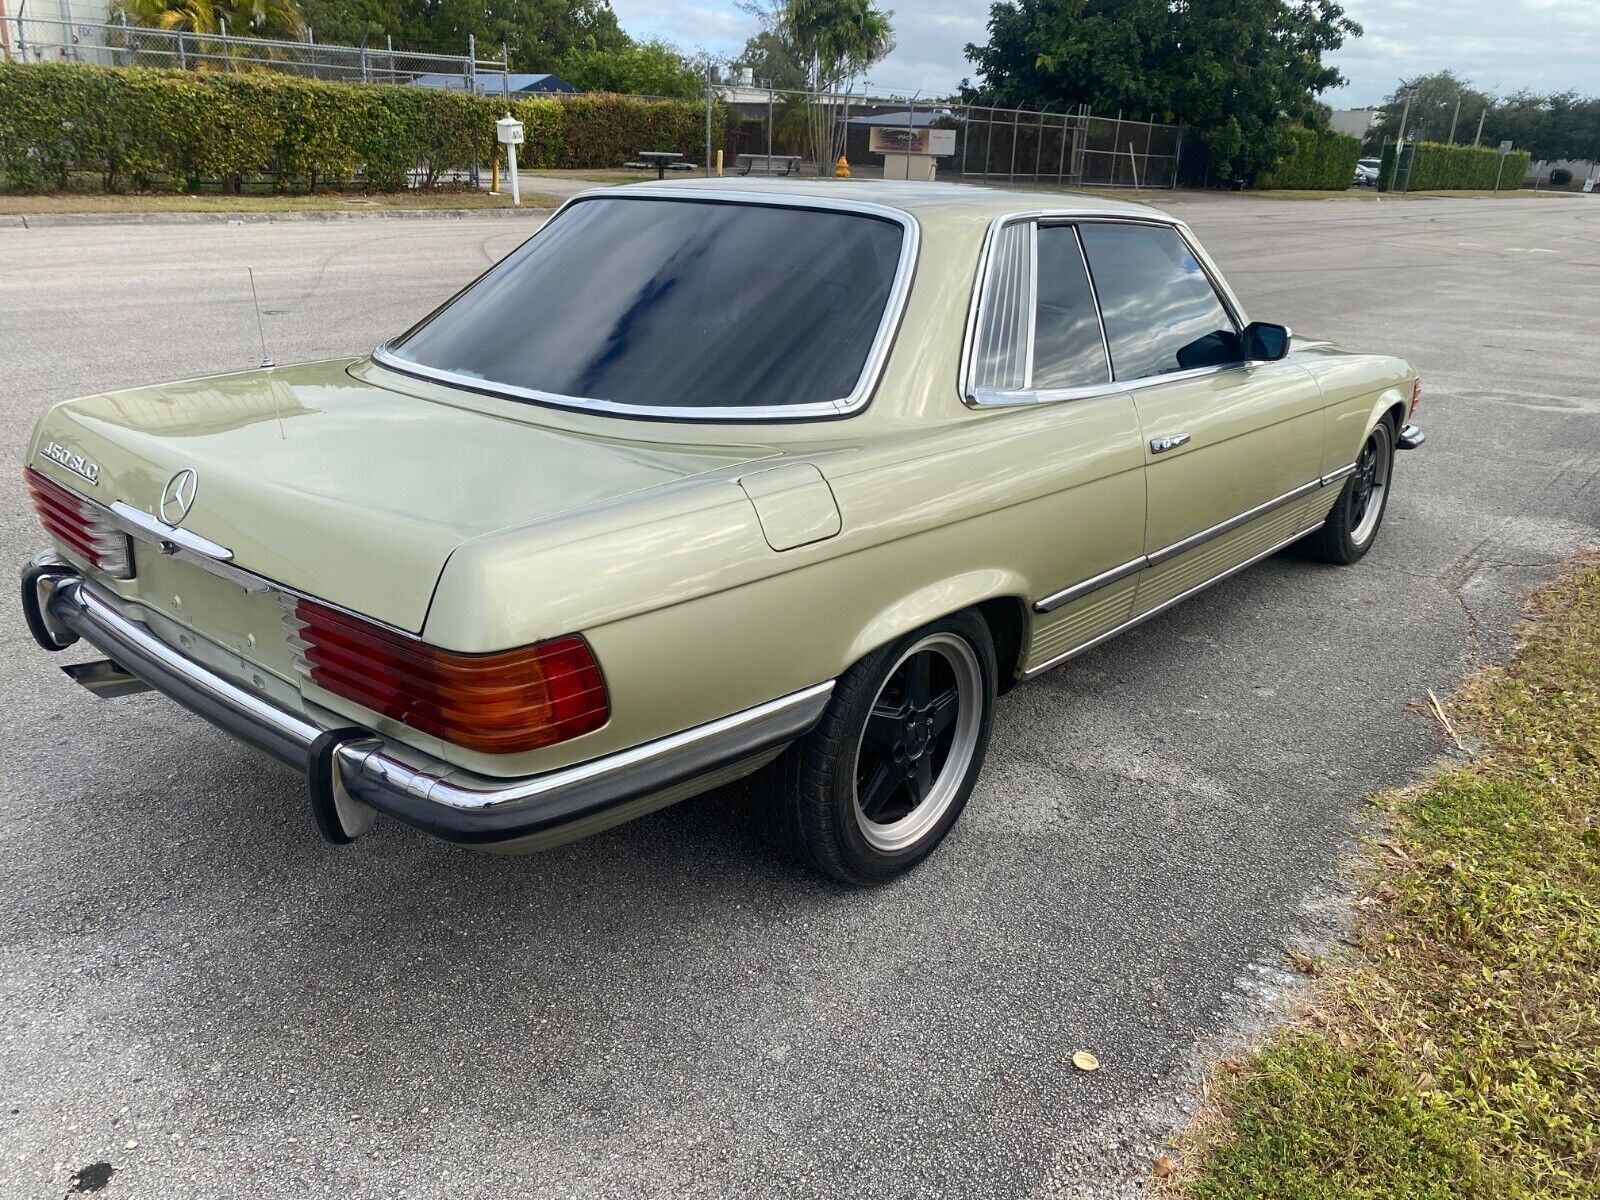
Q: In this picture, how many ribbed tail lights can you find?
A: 2